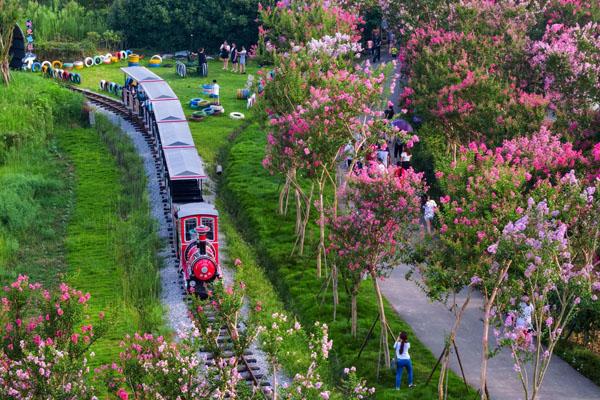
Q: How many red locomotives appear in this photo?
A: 1